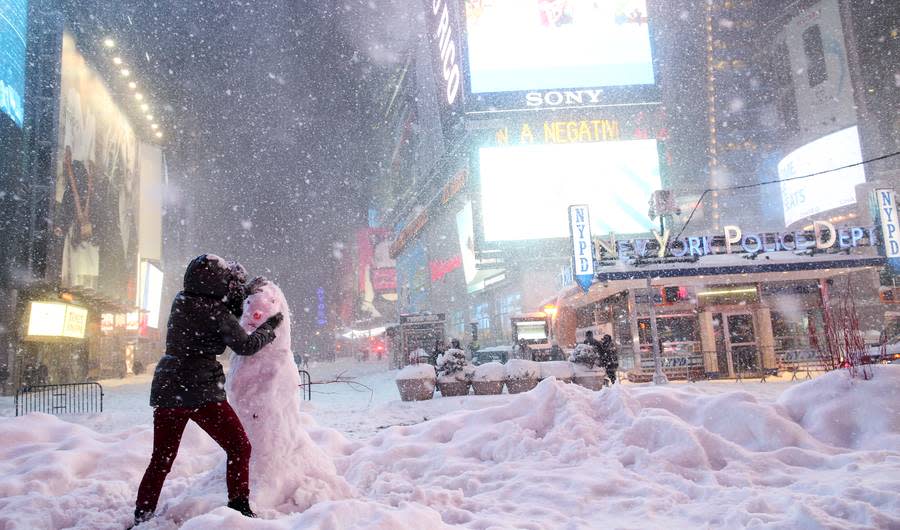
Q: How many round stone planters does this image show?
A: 6